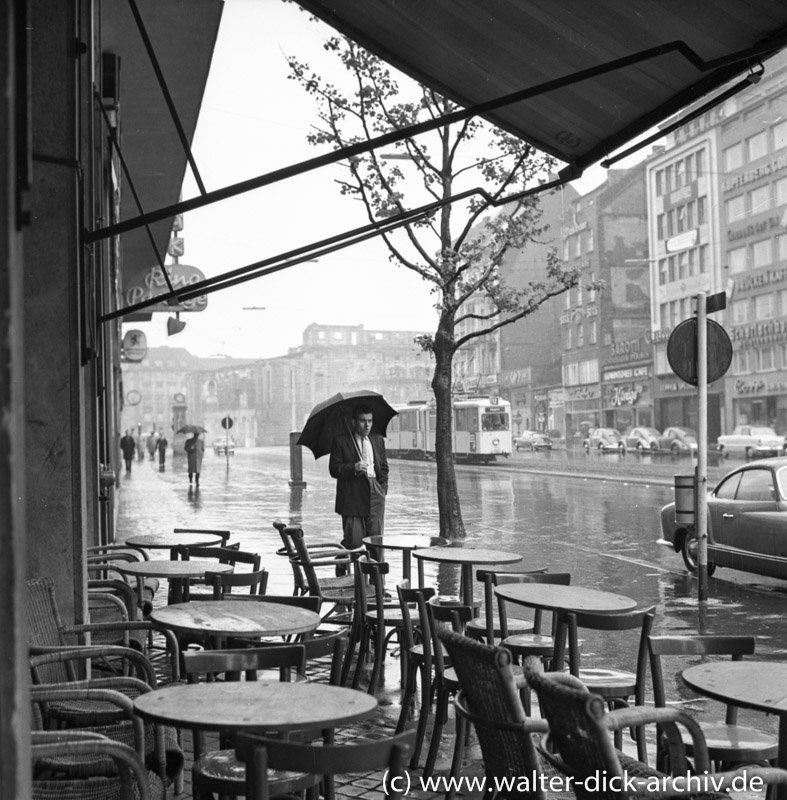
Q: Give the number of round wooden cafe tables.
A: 8